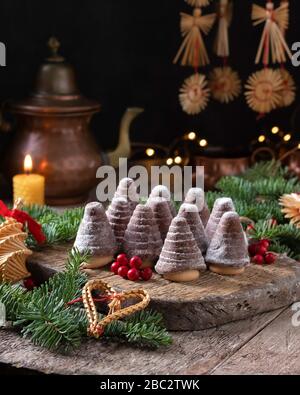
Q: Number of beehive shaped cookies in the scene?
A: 11